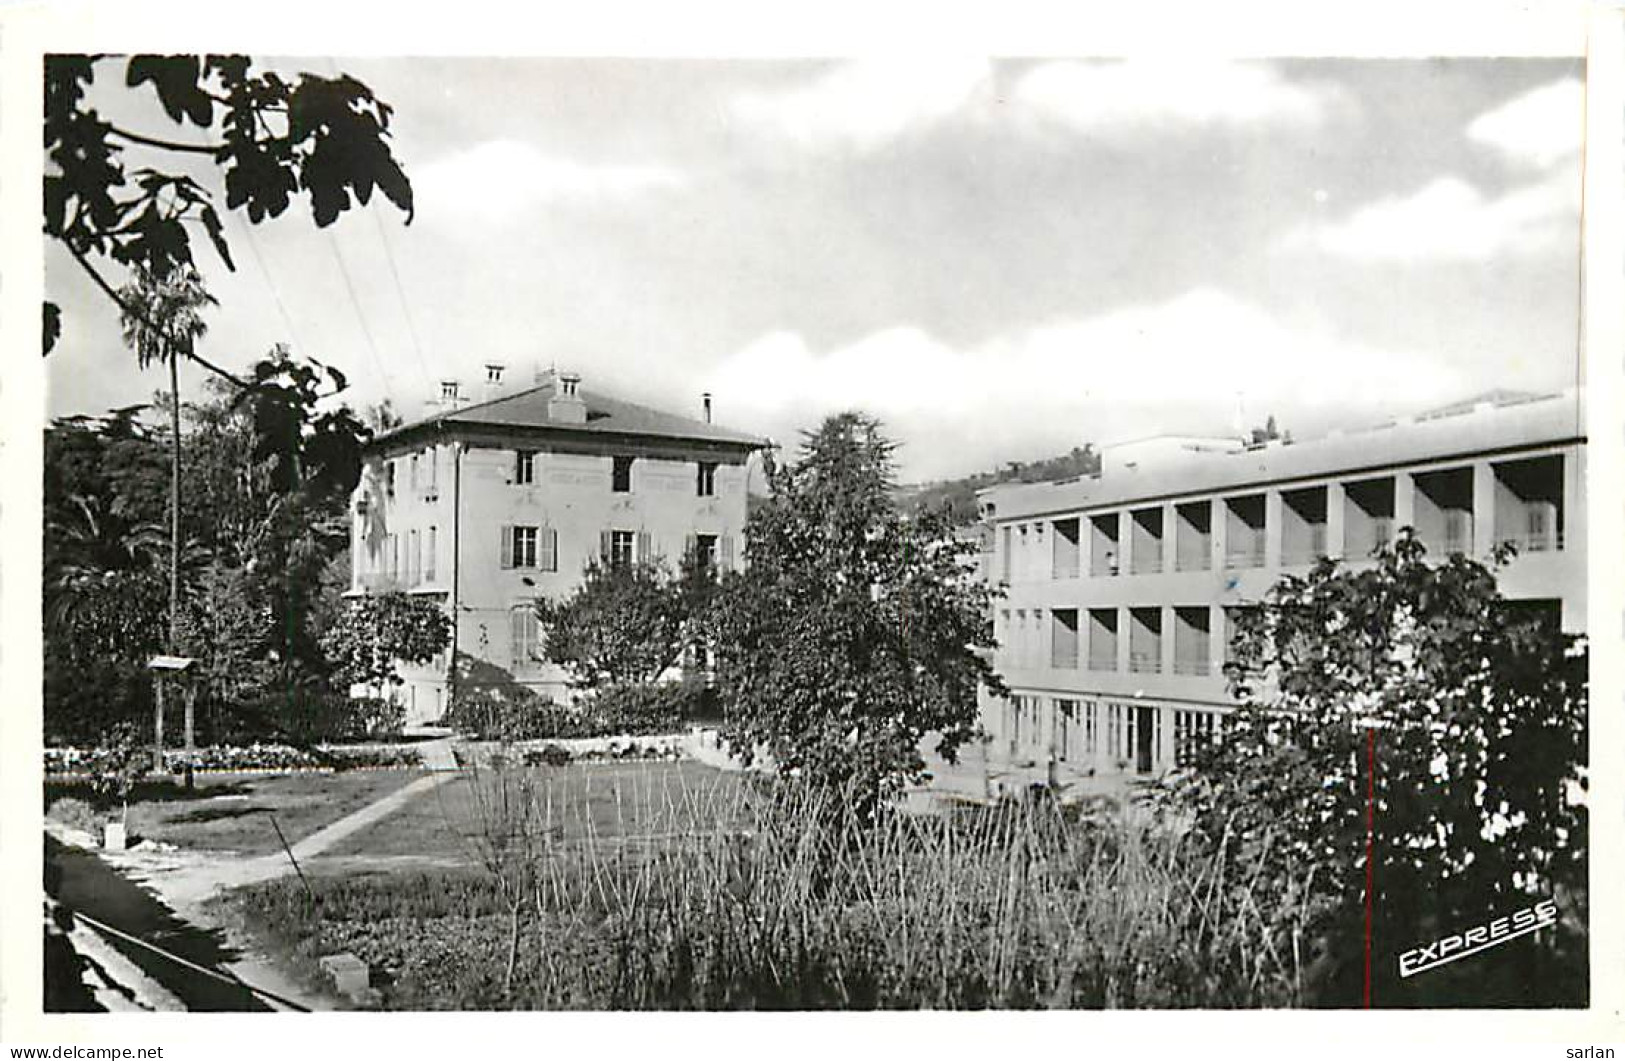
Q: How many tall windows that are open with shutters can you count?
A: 3